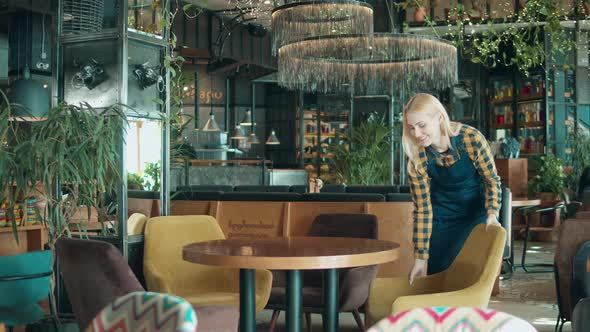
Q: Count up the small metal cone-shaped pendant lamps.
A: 5